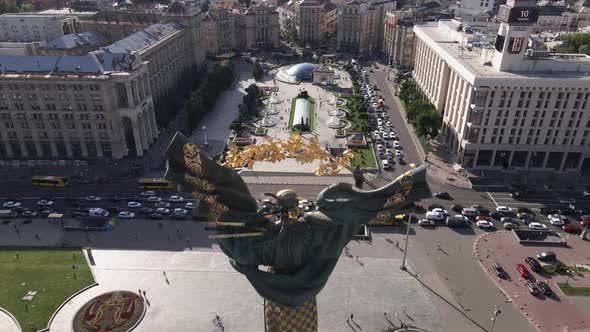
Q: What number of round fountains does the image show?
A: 6